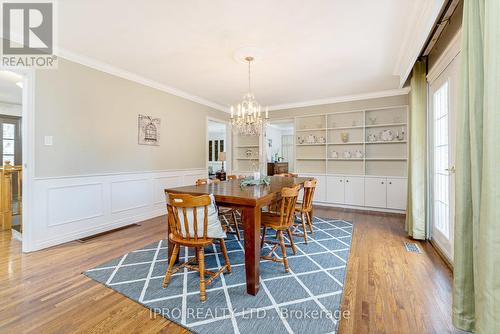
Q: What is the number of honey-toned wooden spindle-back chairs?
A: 6